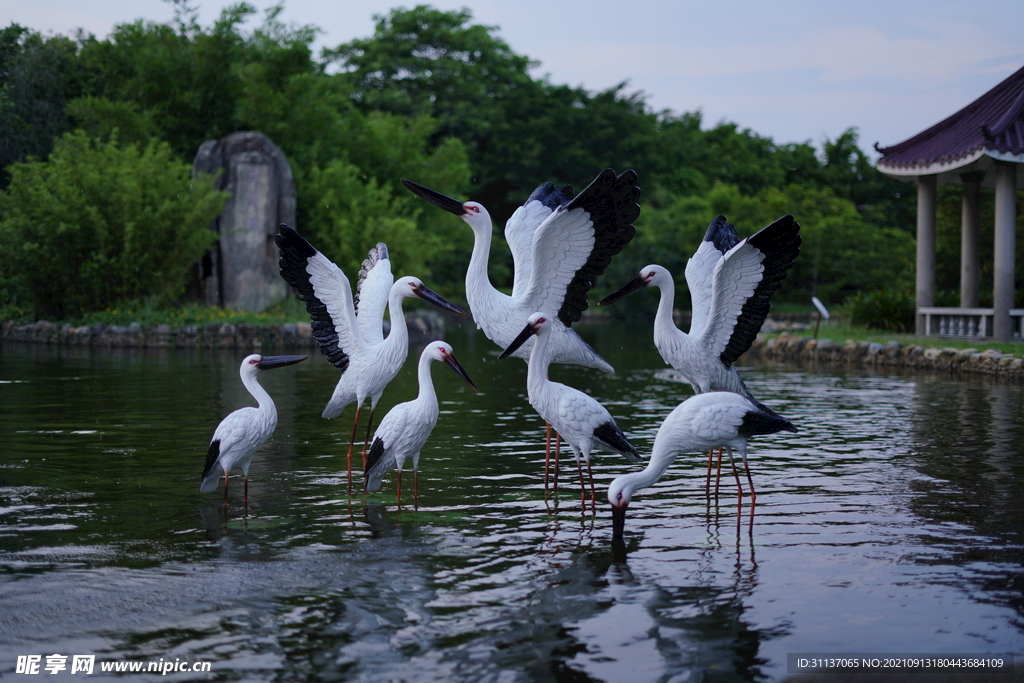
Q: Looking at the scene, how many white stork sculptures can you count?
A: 7